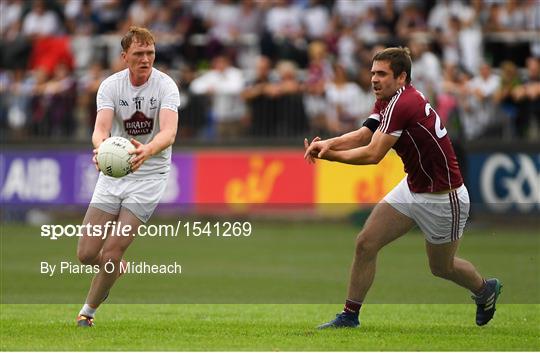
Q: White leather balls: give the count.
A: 1